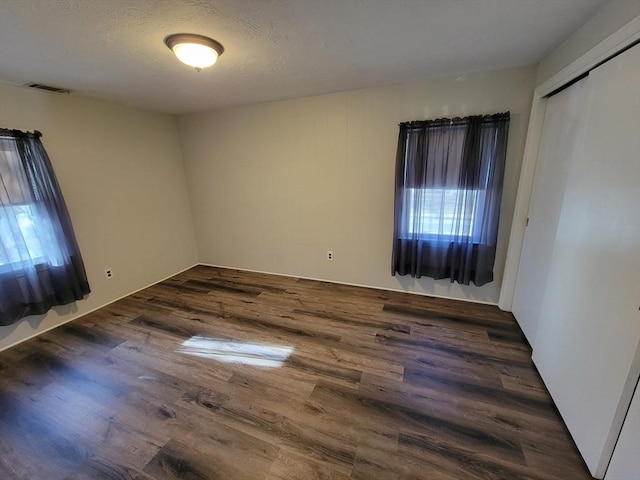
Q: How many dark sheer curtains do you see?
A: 2